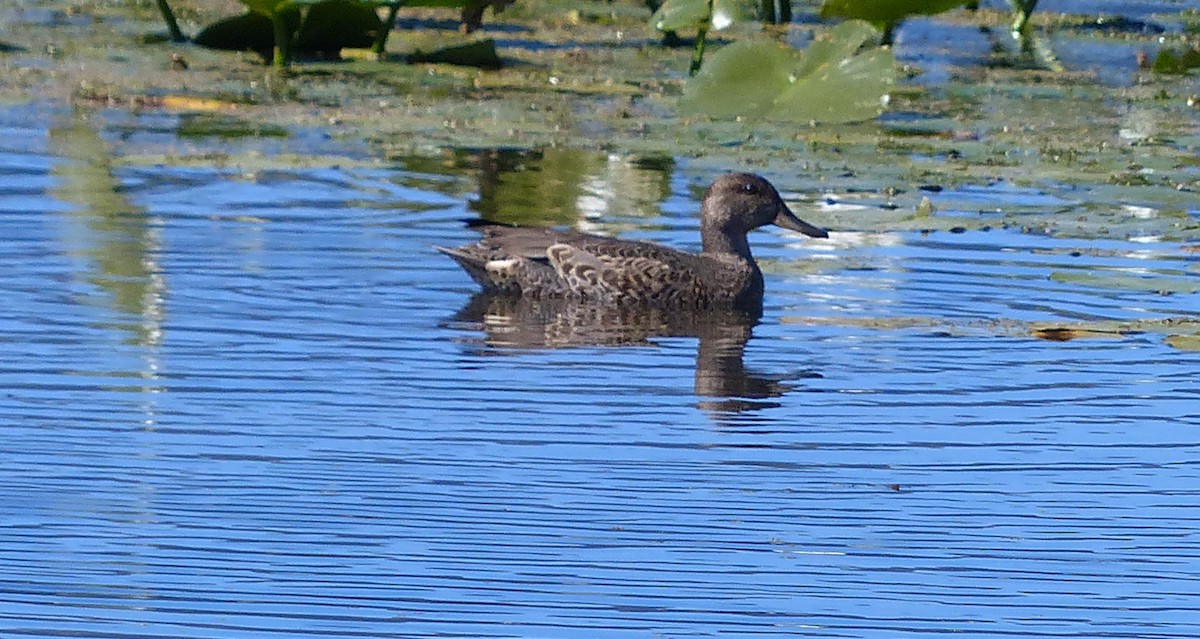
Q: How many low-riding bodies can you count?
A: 1